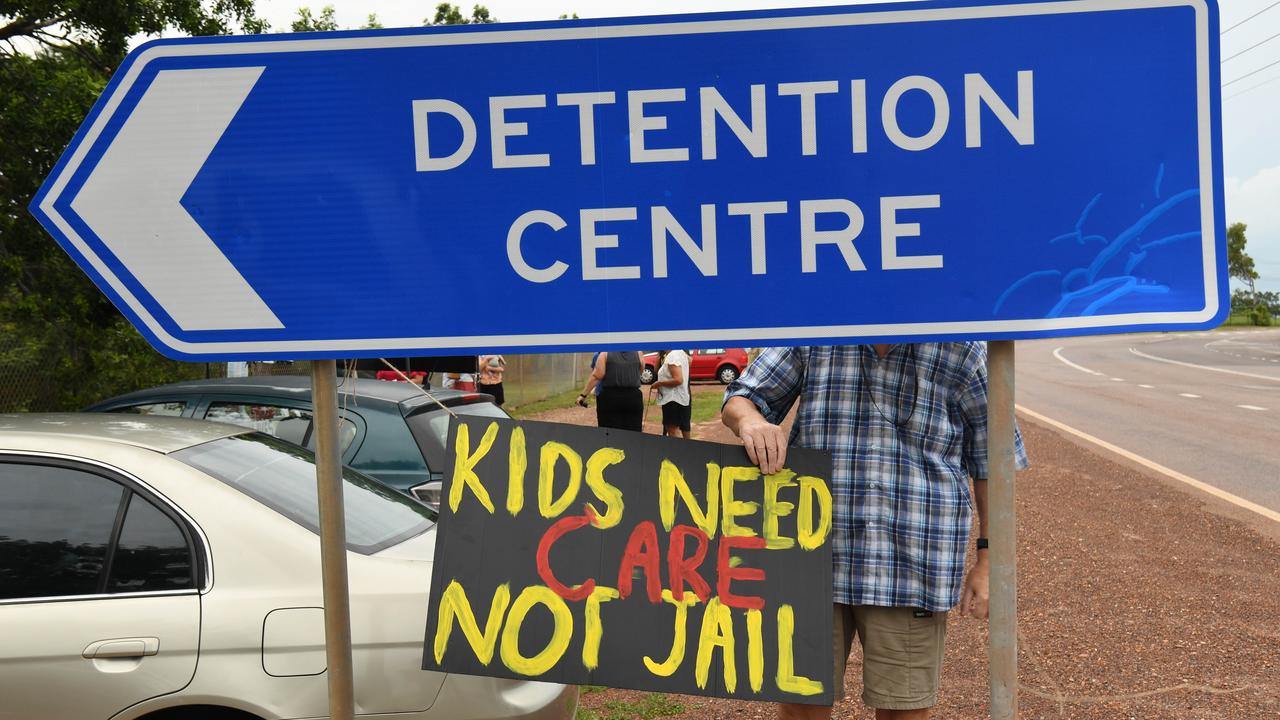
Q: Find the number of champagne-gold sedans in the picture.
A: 1